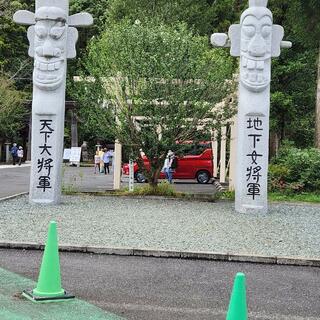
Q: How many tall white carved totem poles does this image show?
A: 2